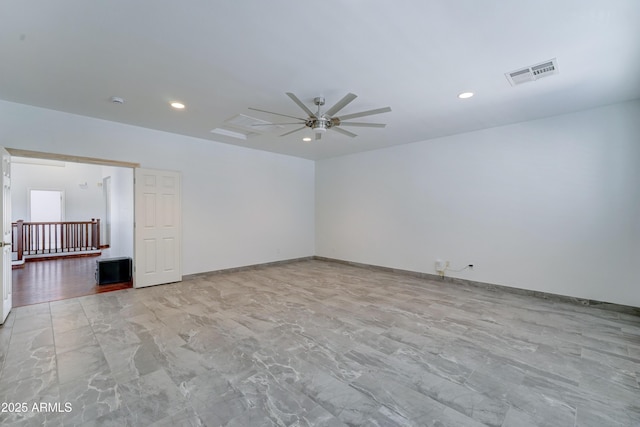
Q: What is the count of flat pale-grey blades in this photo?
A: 9